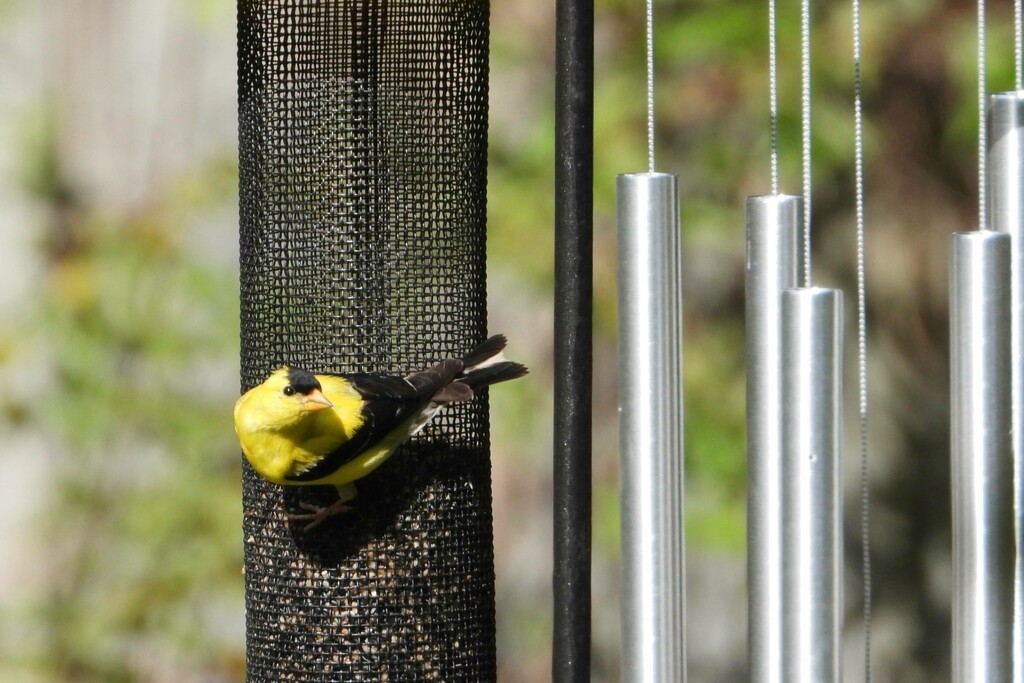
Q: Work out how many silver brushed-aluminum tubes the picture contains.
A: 5